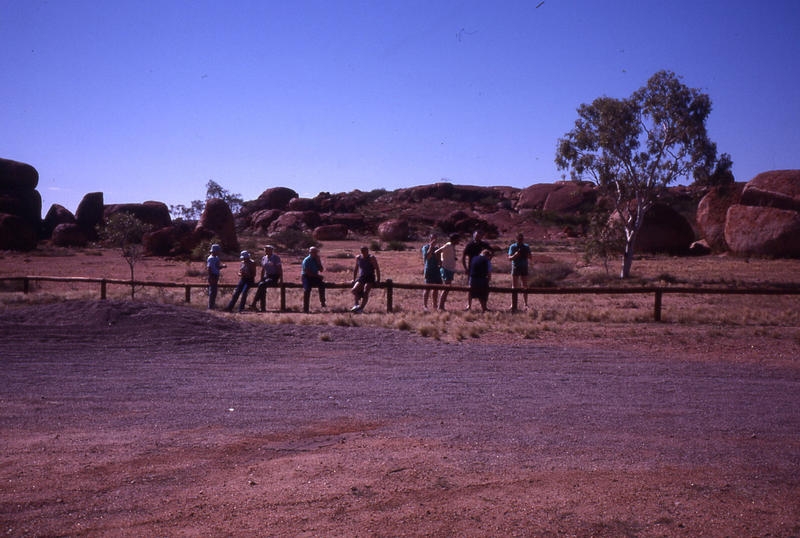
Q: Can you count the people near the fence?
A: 10